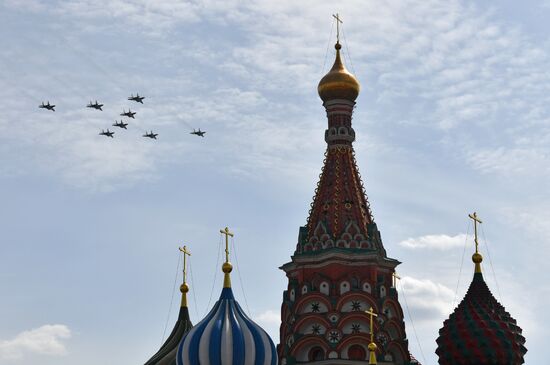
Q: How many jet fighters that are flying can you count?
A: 8